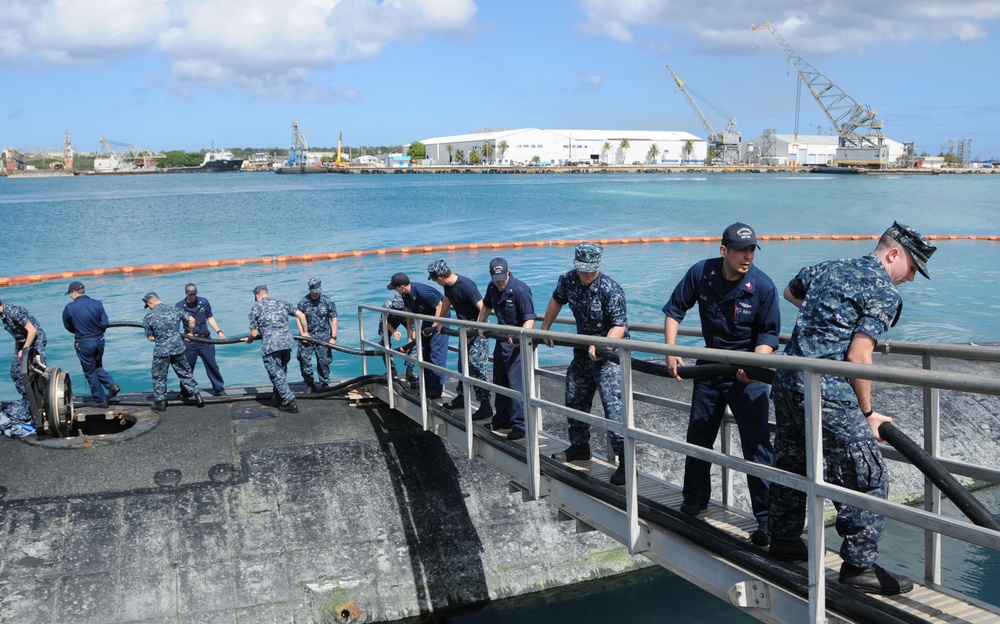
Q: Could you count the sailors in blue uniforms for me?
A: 5